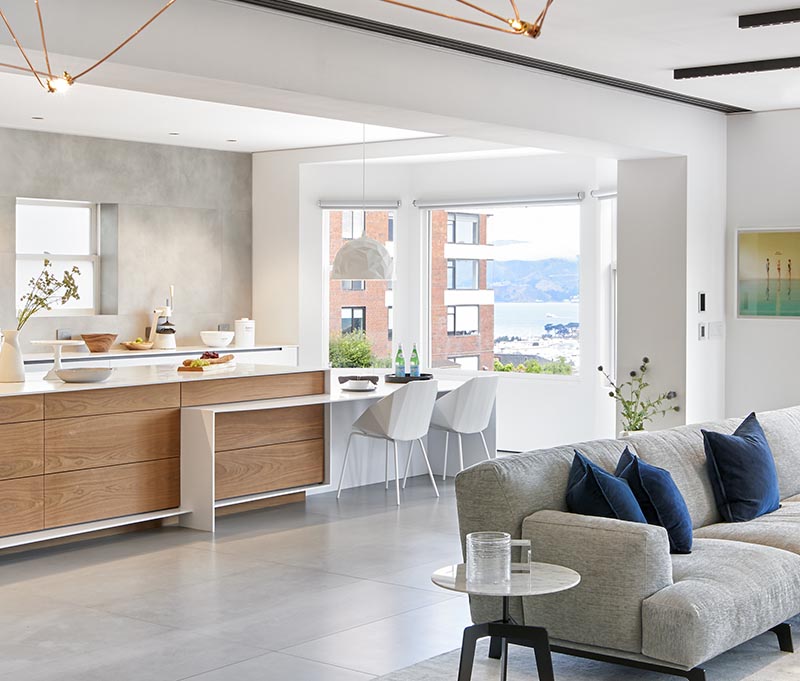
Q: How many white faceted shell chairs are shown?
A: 2